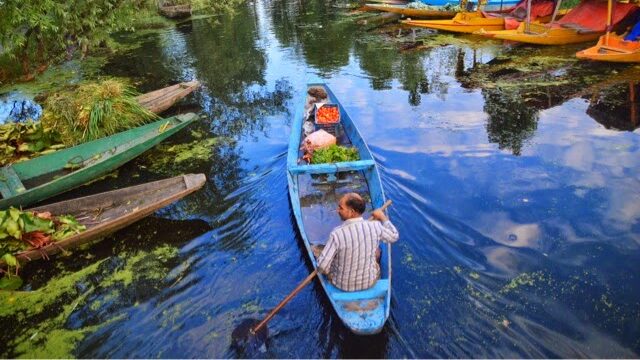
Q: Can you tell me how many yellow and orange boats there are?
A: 4